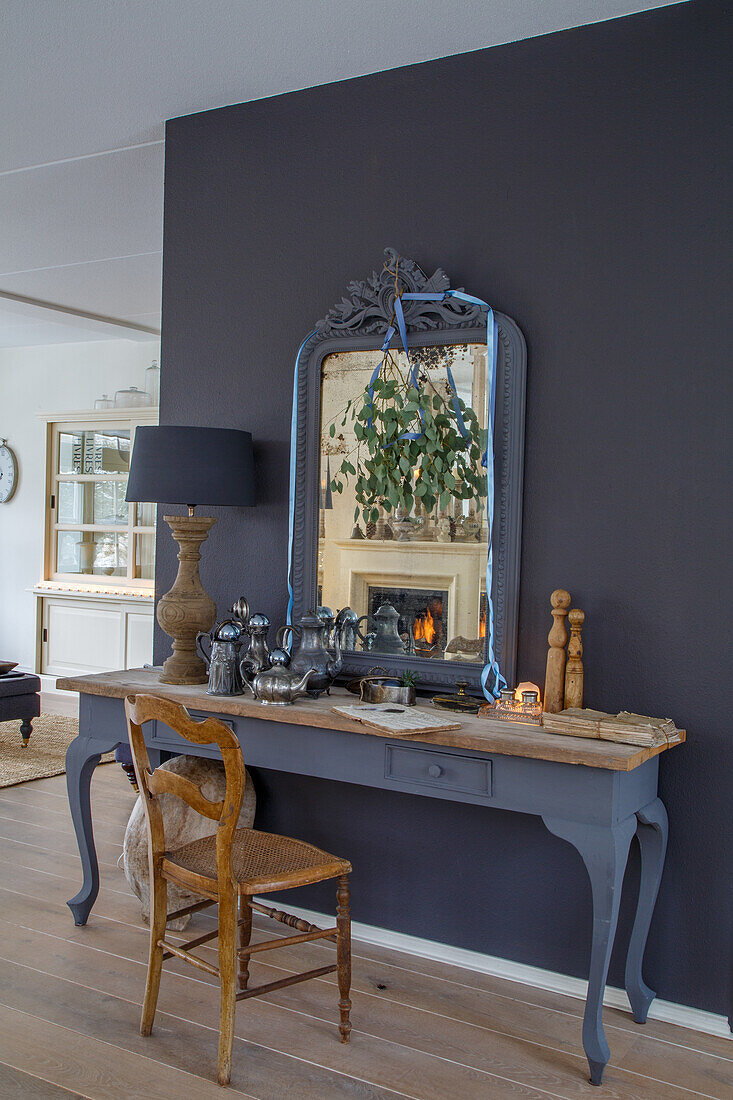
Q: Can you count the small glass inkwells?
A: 2